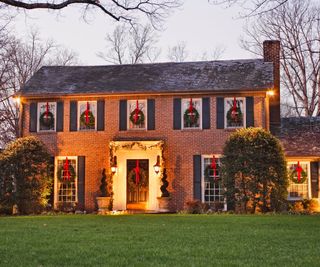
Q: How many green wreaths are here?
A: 9